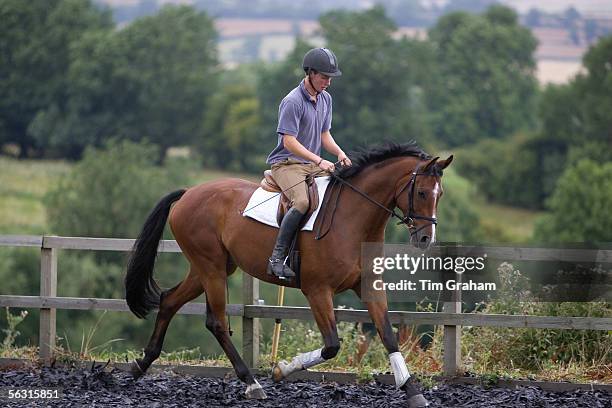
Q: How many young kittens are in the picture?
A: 0